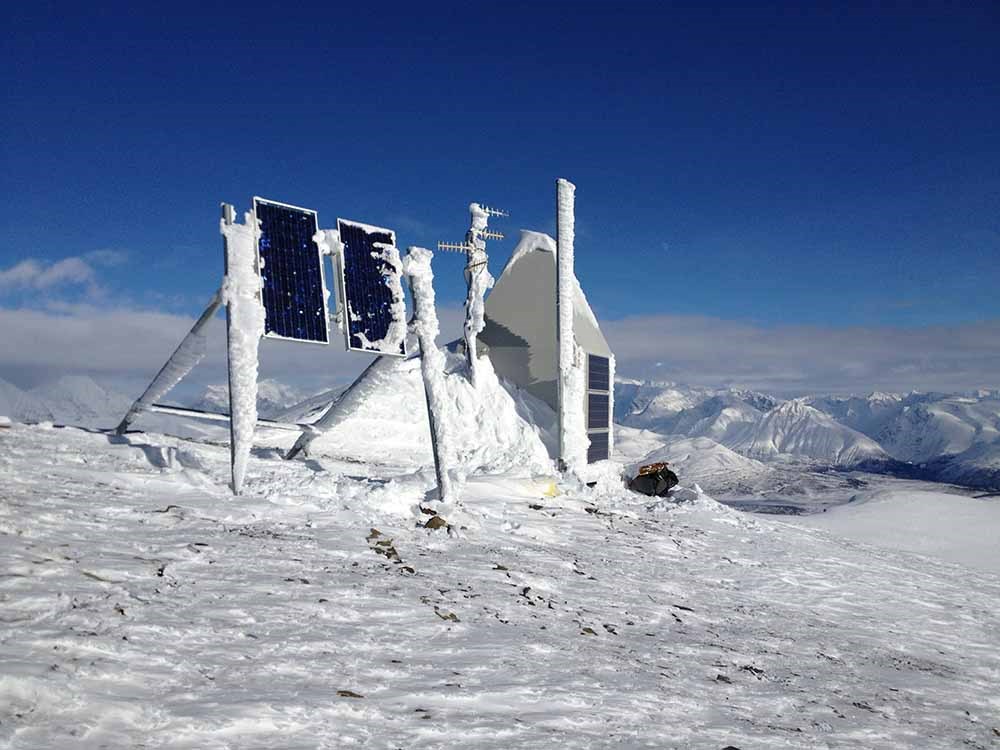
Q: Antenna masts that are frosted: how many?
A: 1